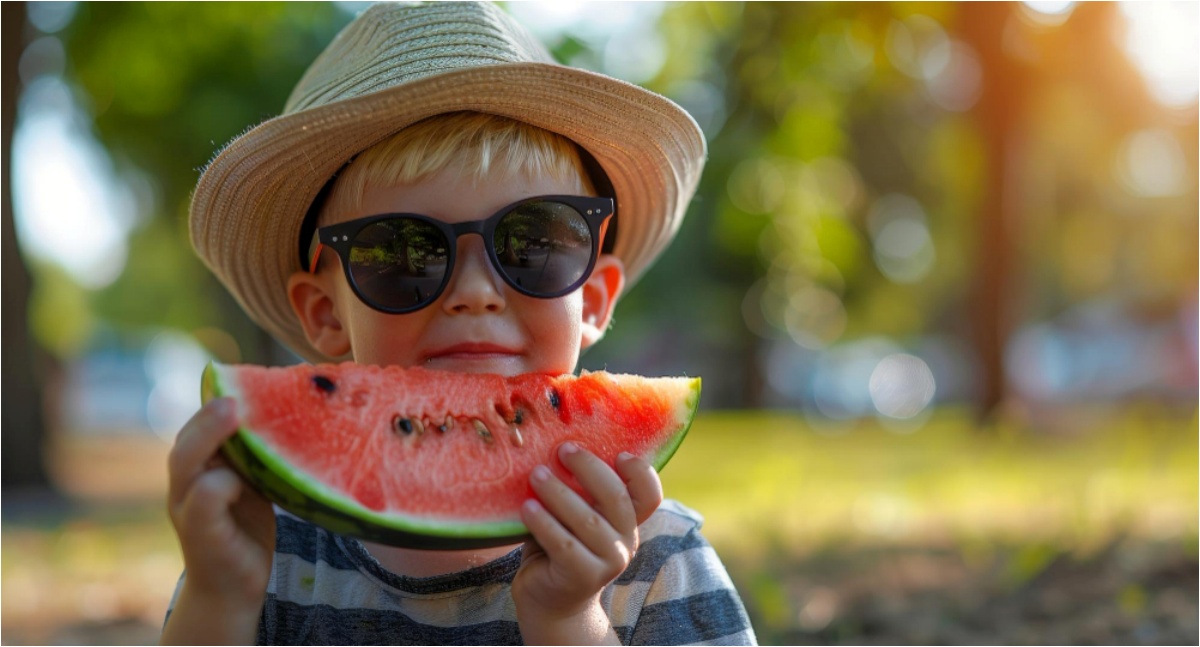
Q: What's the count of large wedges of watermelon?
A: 1